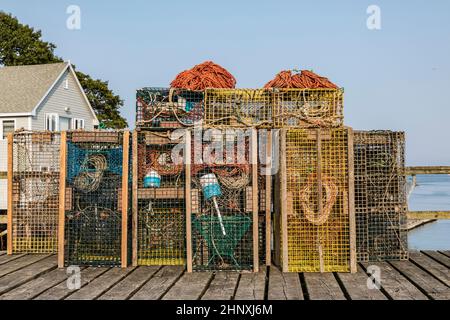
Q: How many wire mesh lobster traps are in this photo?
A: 9